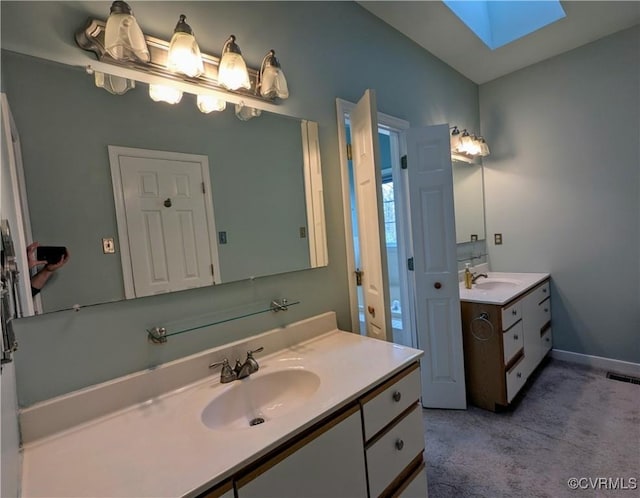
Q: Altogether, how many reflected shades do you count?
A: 4